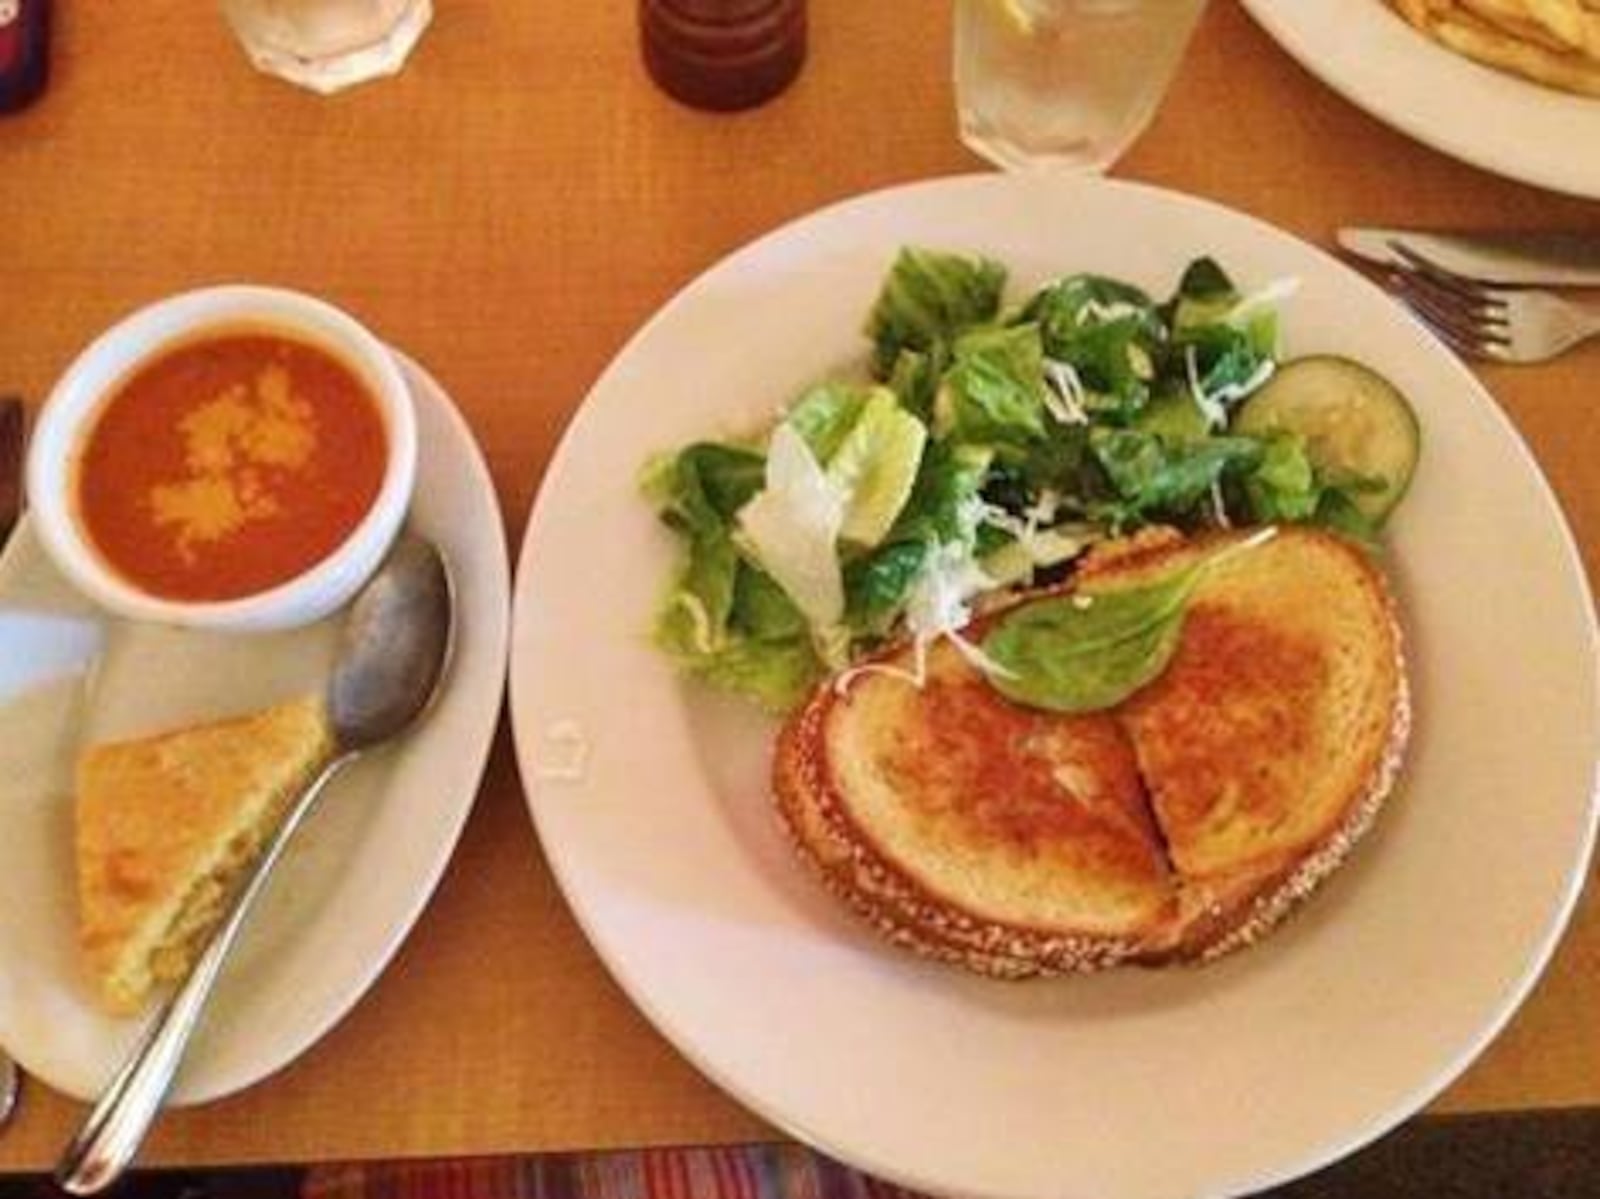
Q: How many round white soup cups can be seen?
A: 1